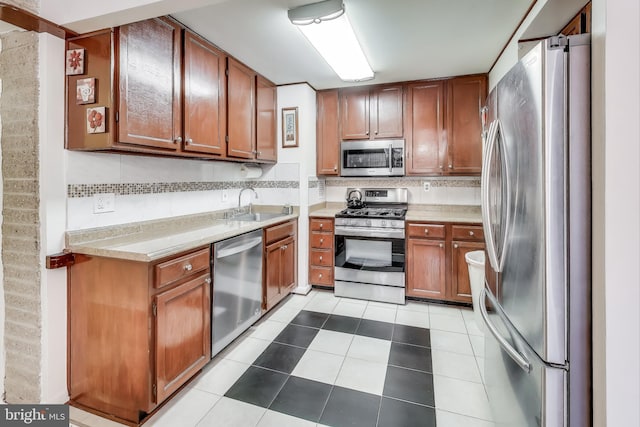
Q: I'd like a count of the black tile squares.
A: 12